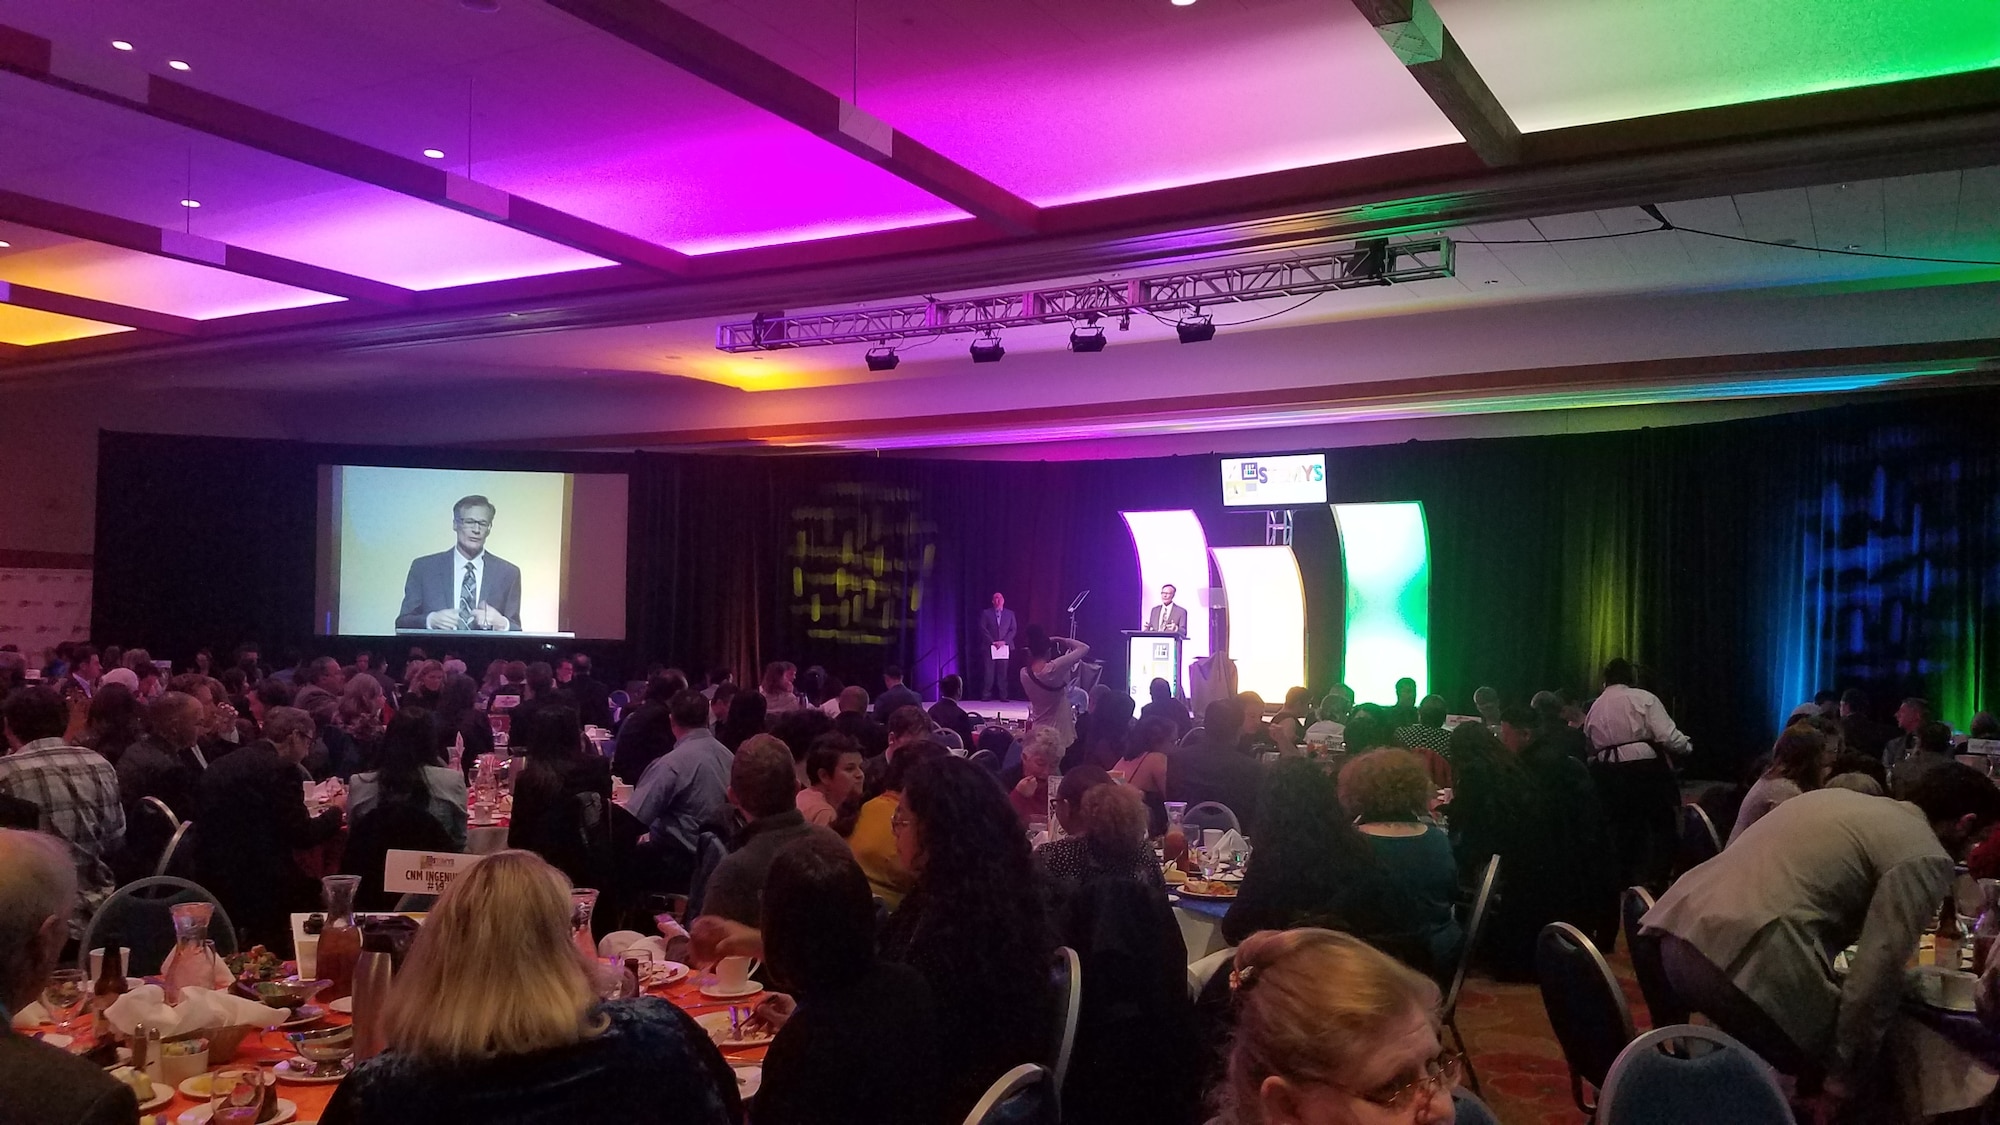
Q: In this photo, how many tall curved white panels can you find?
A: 3